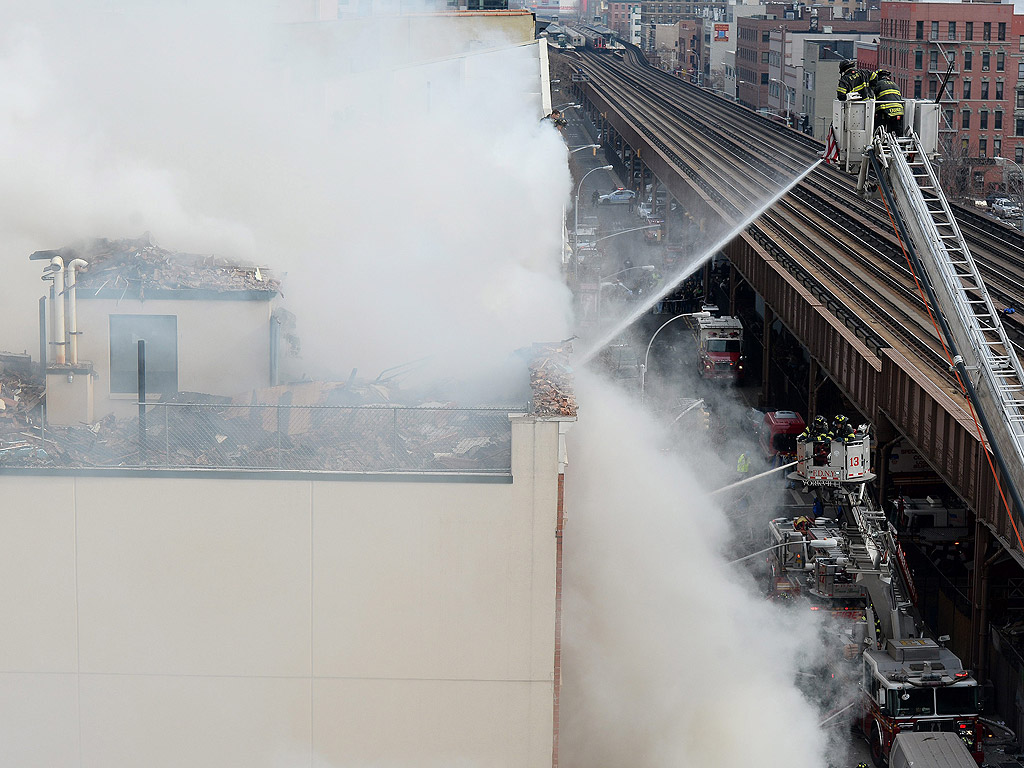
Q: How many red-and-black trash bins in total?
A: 0